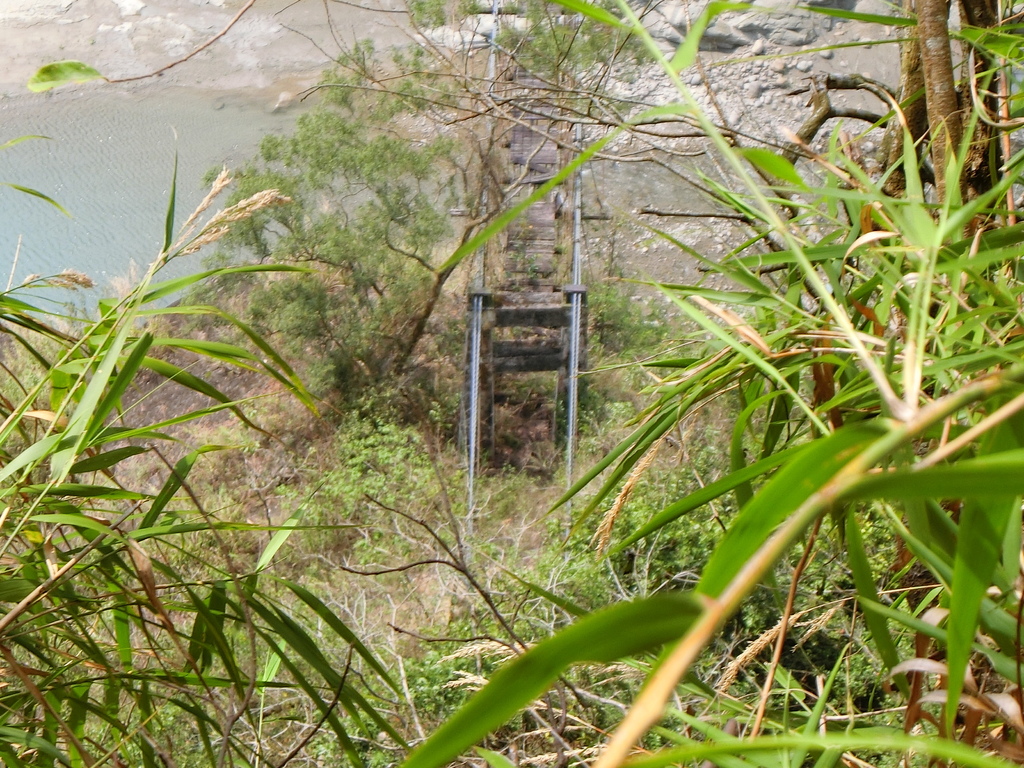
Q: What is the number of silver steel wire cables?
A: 4